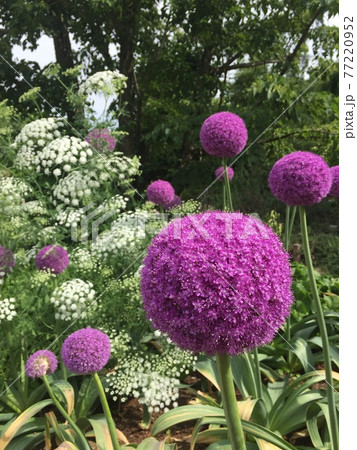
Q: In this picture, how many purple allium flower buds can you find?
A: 12